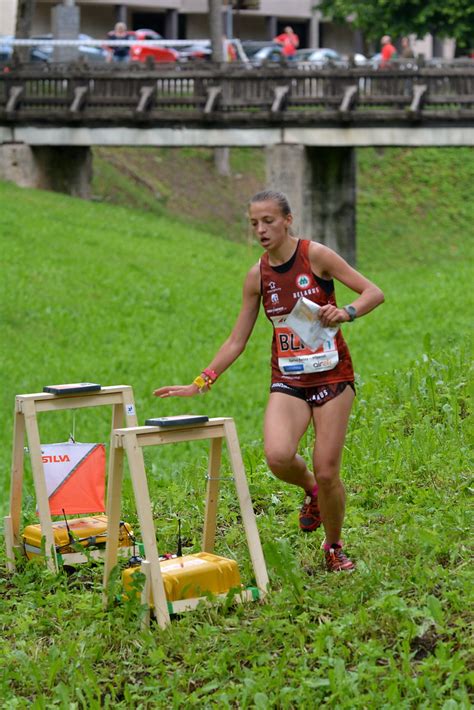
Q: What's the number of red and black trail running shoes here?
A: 2